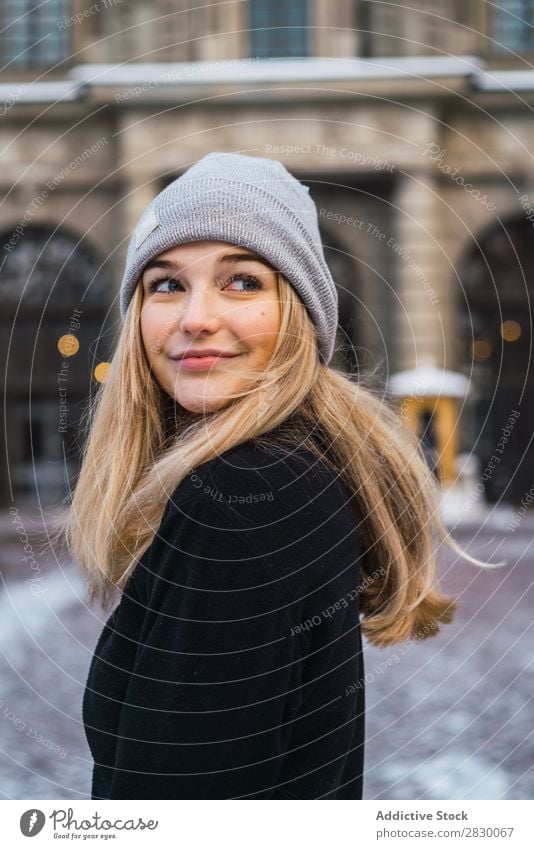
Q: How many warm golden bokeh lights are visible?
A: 4